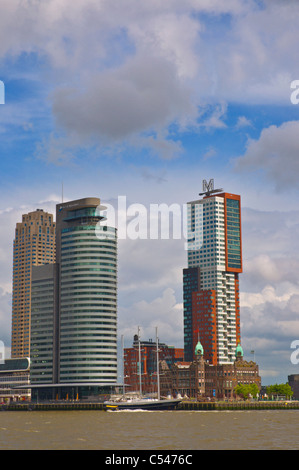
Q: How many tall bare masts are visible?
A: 3